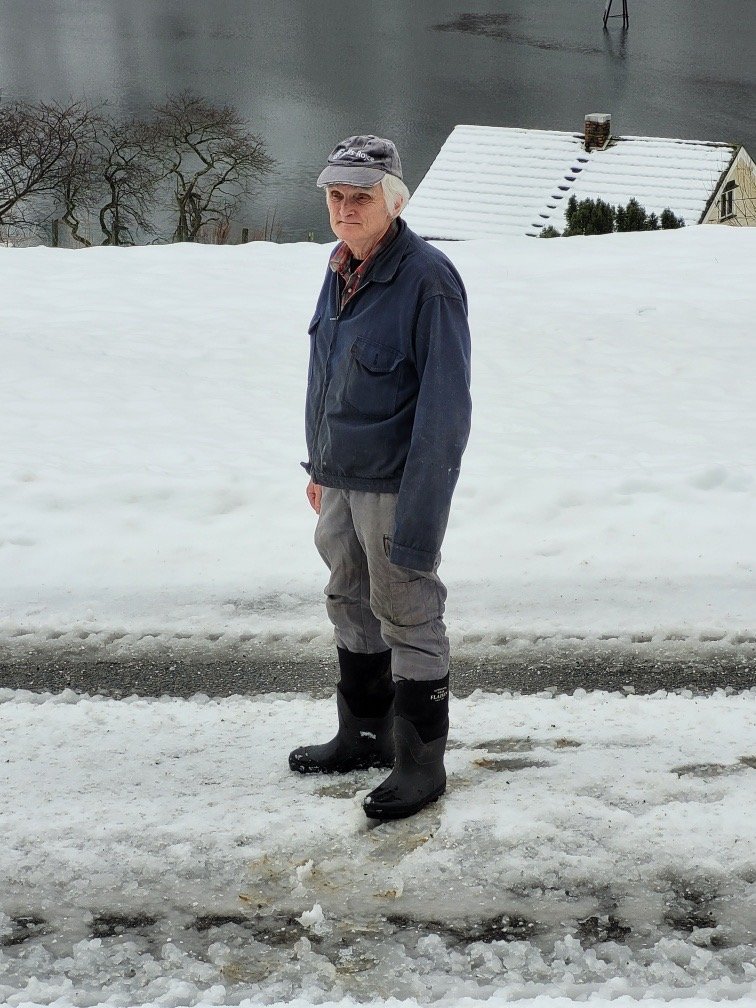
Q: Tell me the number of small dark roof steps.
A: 9